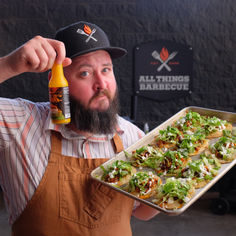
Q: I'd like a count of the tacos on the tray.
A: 11